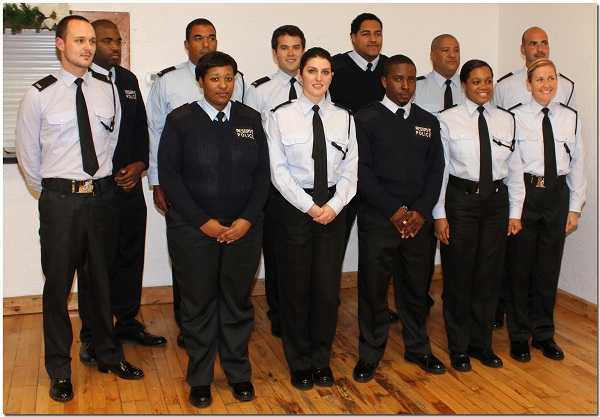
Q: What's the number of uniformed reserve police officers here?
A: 12